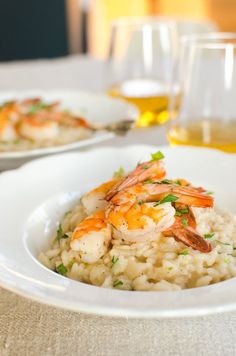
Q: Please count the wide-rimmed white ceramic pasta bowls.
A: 2